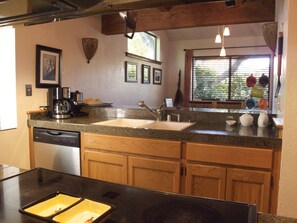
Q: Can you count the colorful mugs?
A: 5